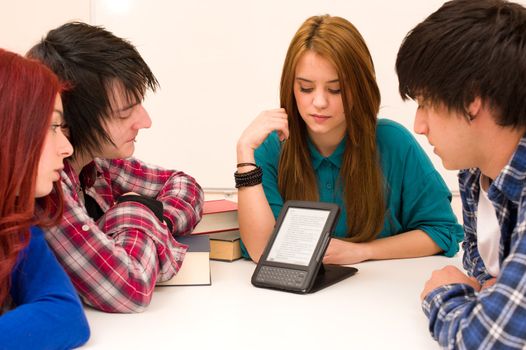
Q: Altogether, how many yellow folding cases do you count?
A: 0